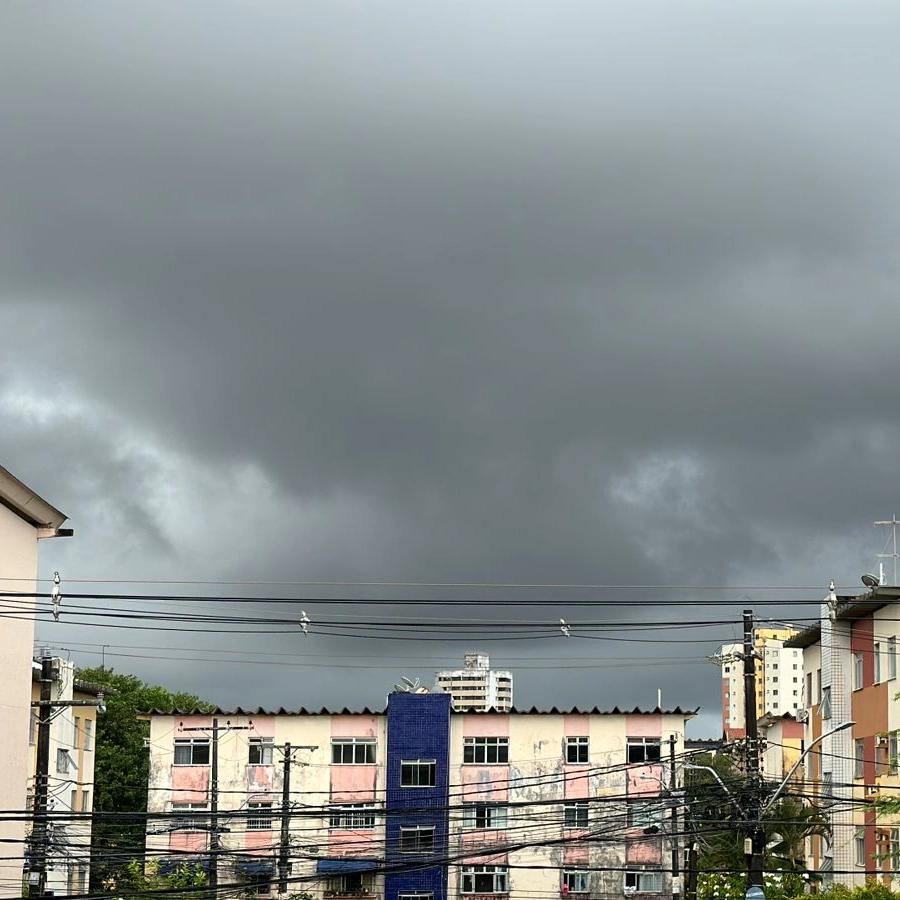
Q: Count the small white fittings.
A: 4